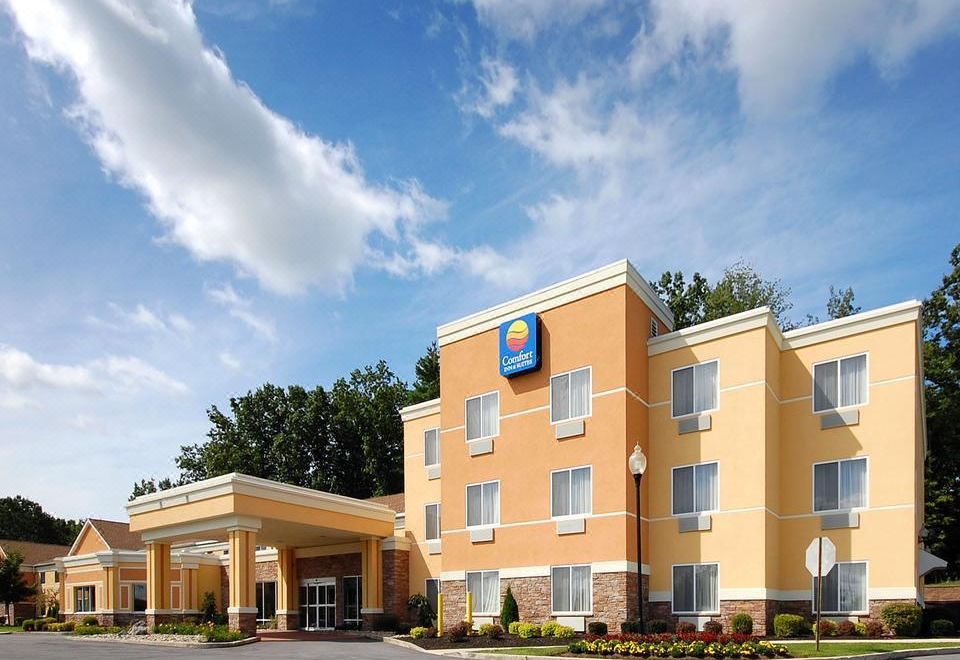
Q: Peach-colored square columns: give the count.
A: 4